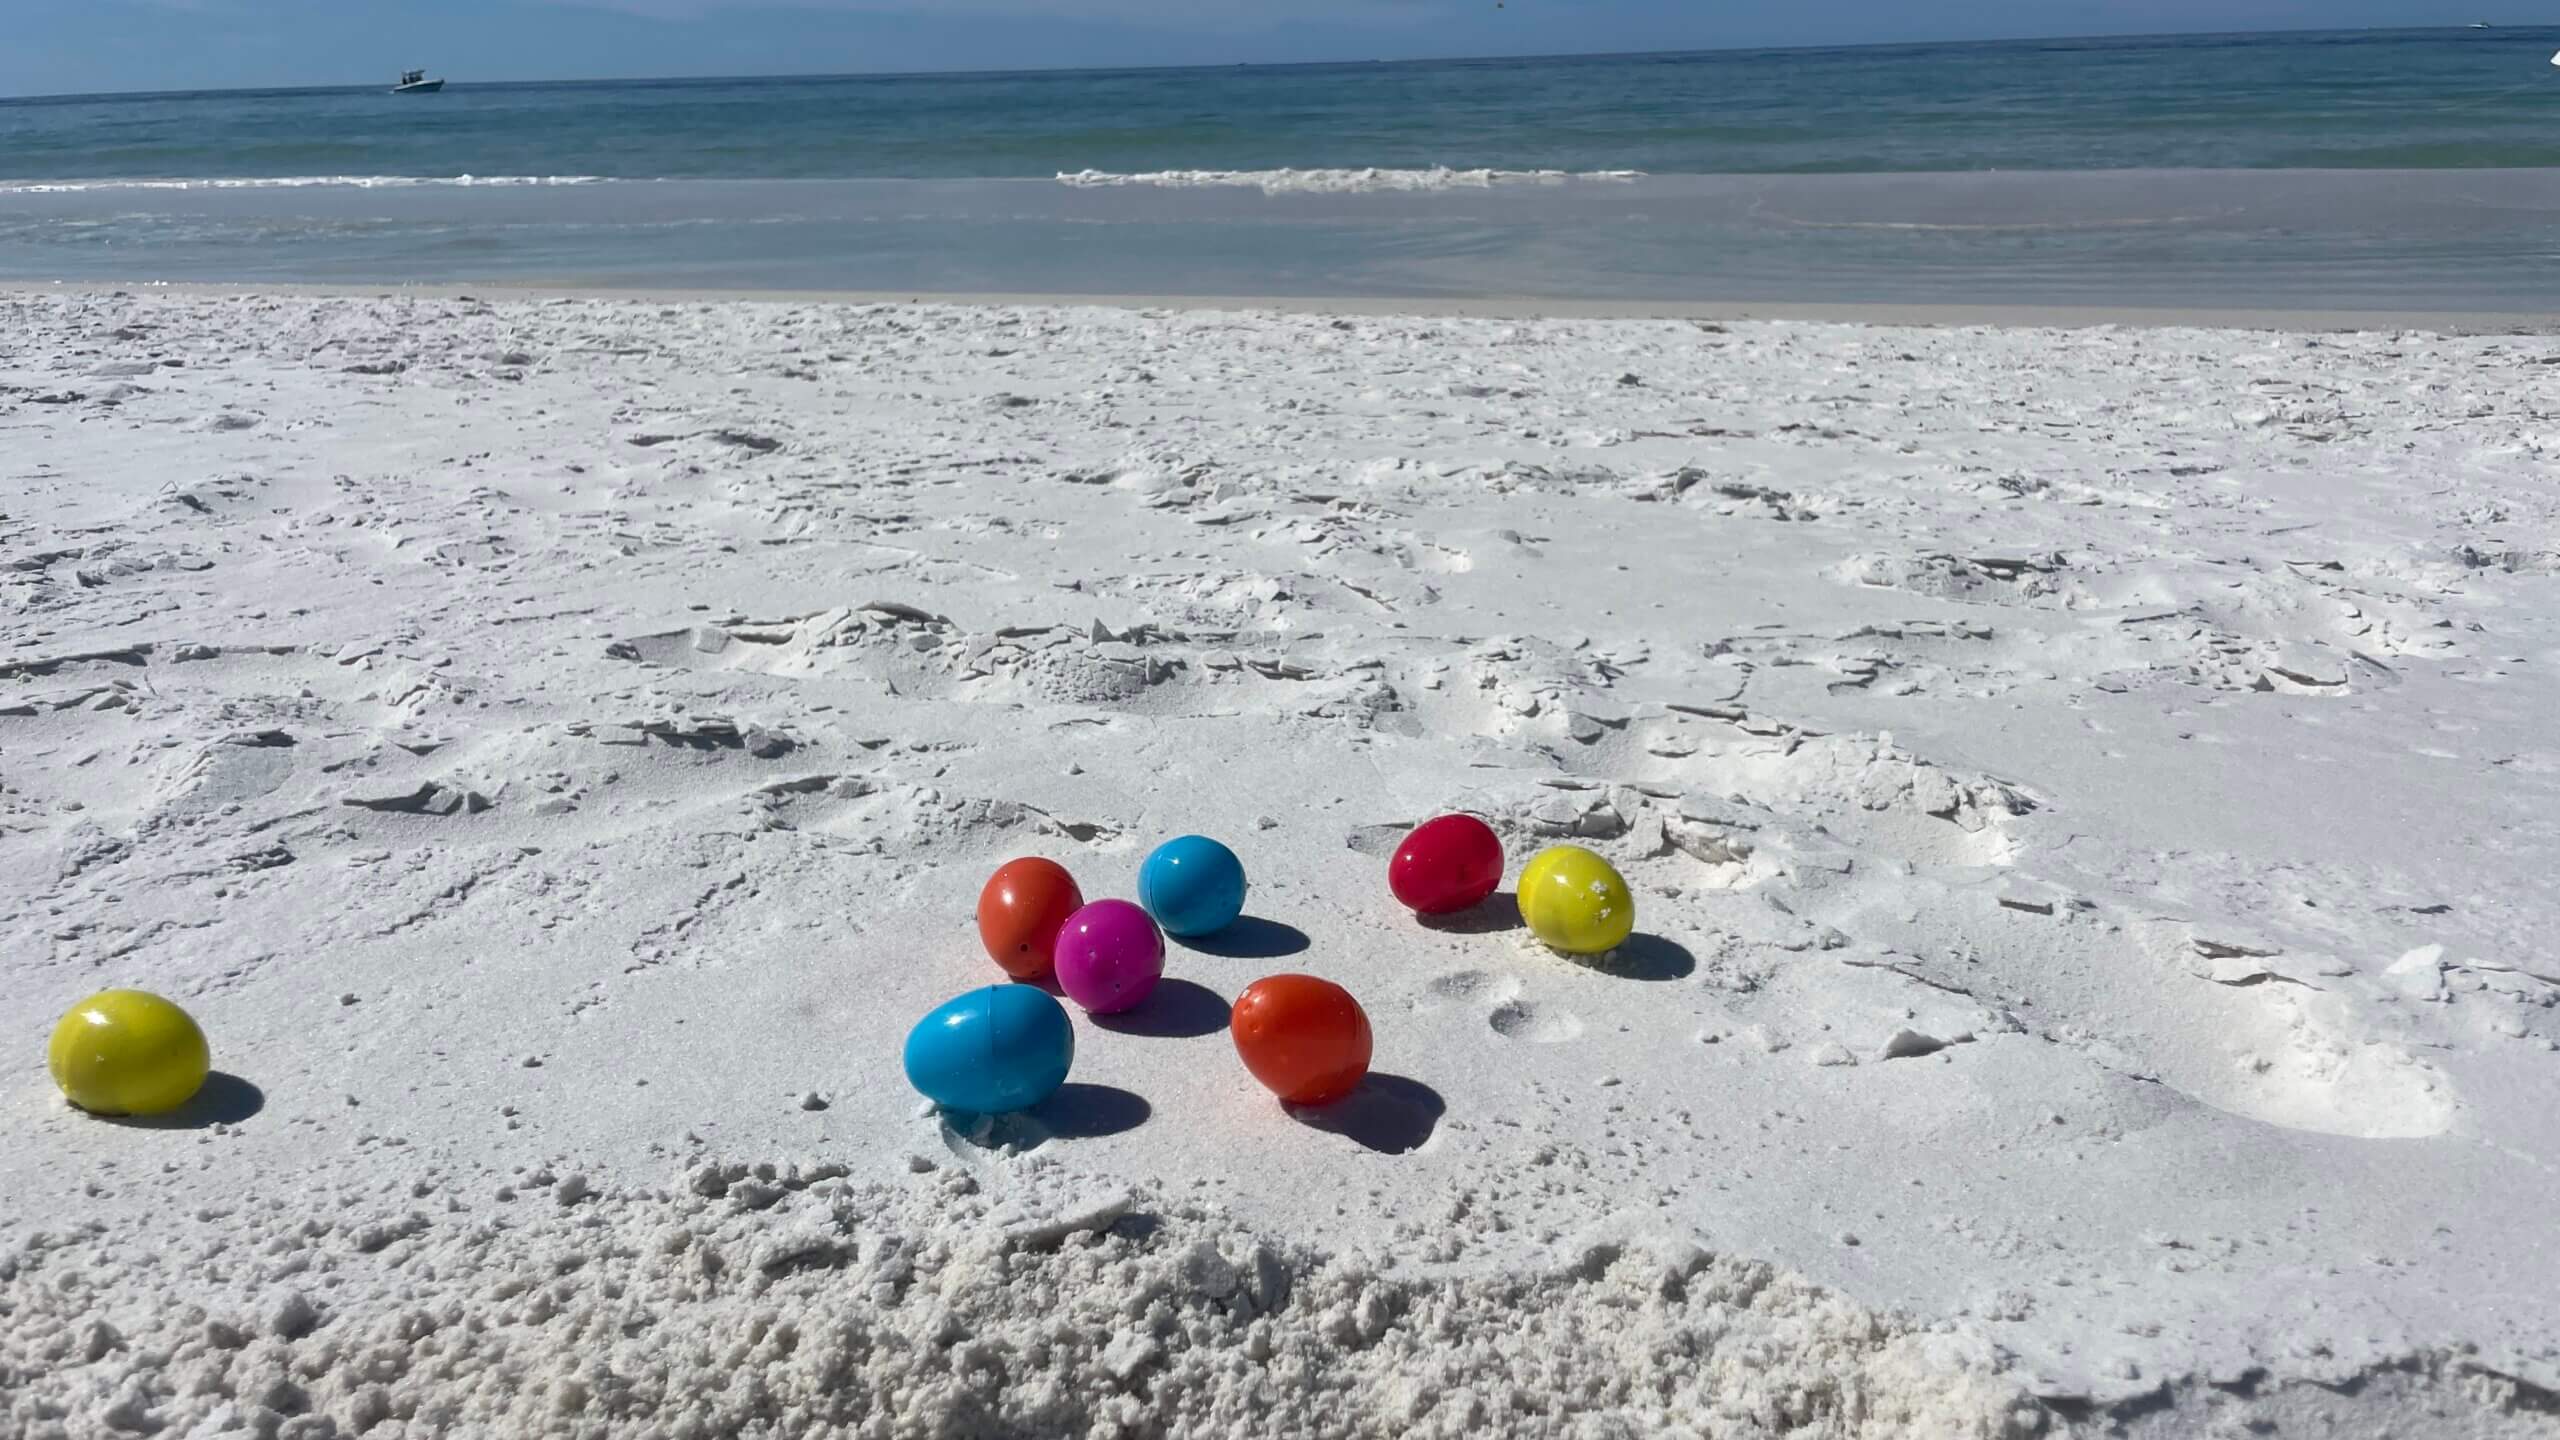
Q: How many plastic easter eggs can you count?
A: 8